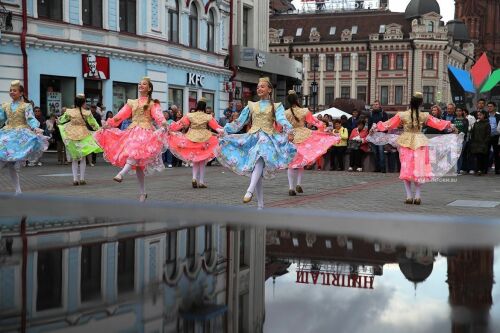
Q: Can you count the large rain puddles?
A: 1